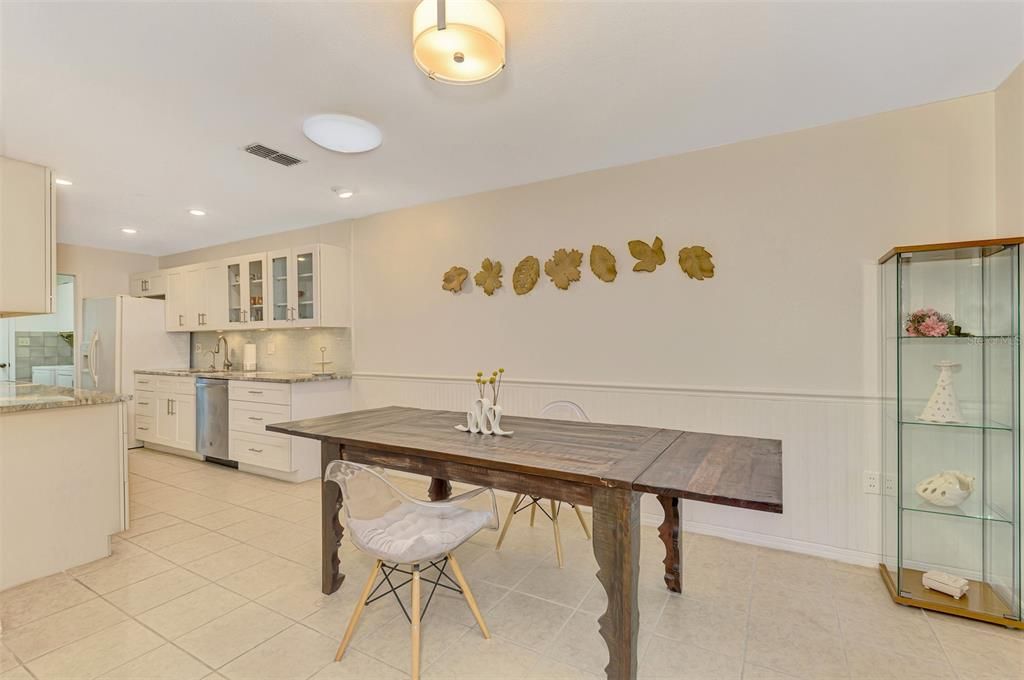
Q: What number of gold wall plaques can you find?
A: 7